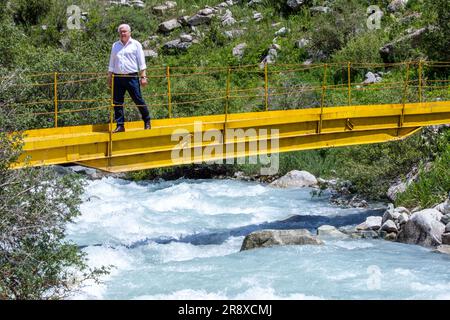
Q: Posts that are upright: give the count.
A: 9